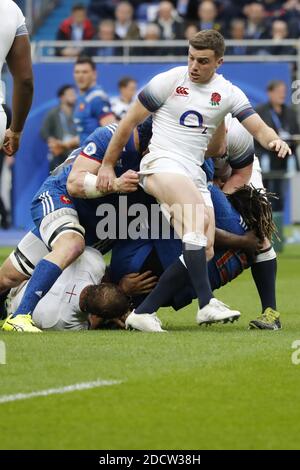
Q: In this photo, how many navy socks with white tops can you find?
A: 3